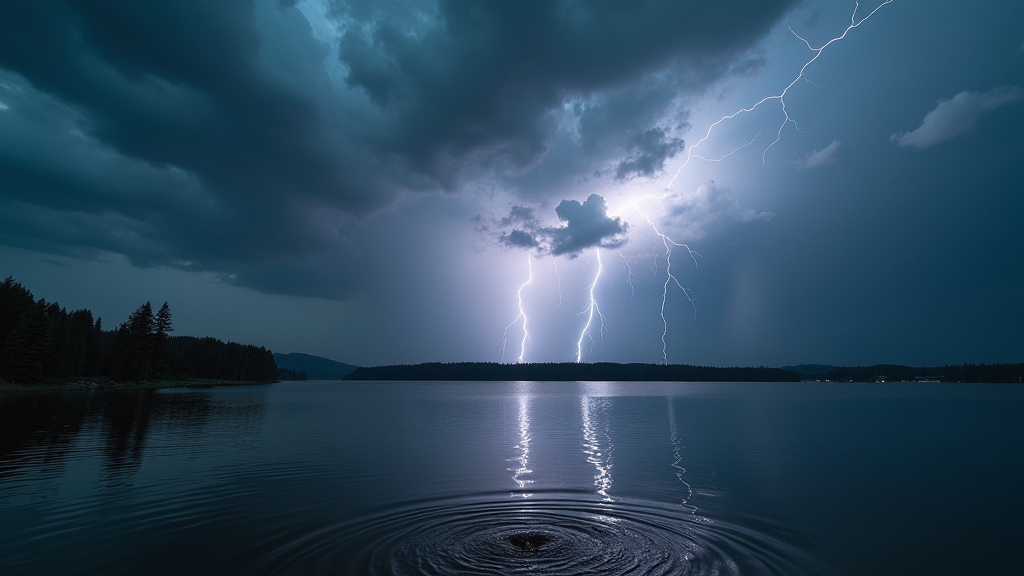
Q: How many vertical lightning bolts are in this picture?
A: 3